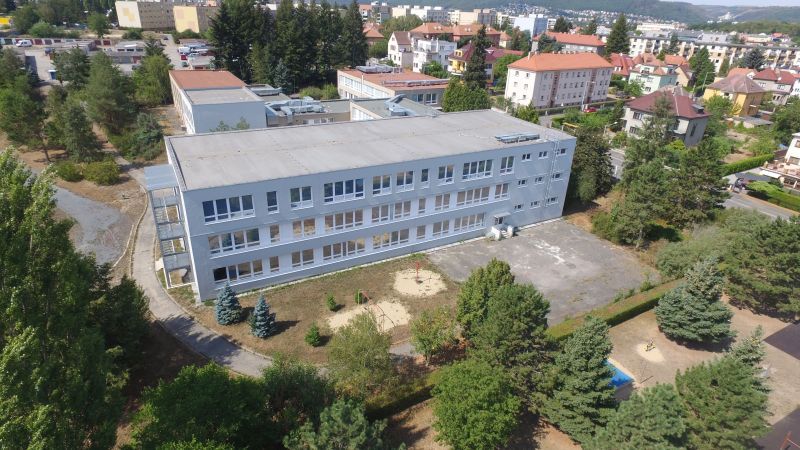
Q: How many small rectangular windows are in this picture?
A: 9